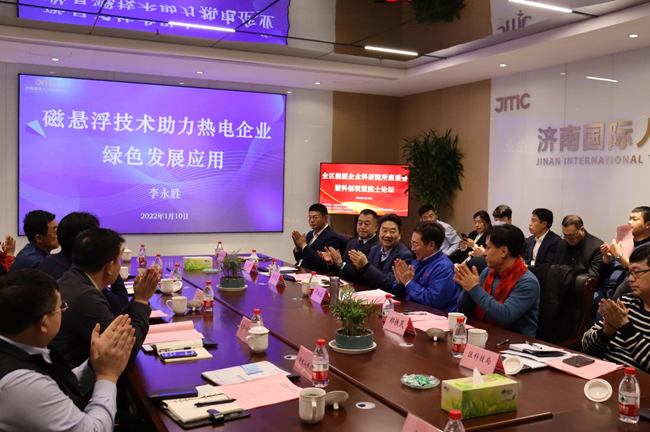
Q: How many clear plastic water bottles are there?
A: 14